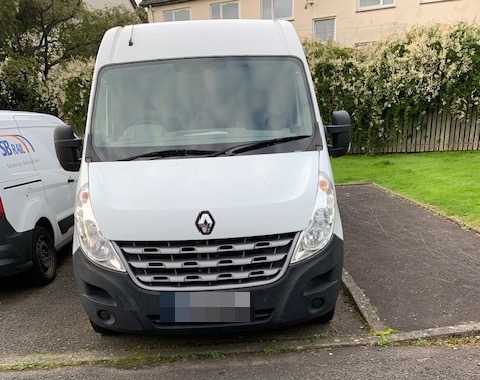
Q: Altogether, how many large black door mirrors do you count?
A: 2